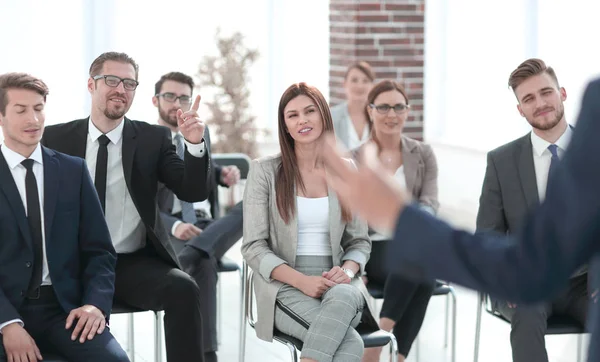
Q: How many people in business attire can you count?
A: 8